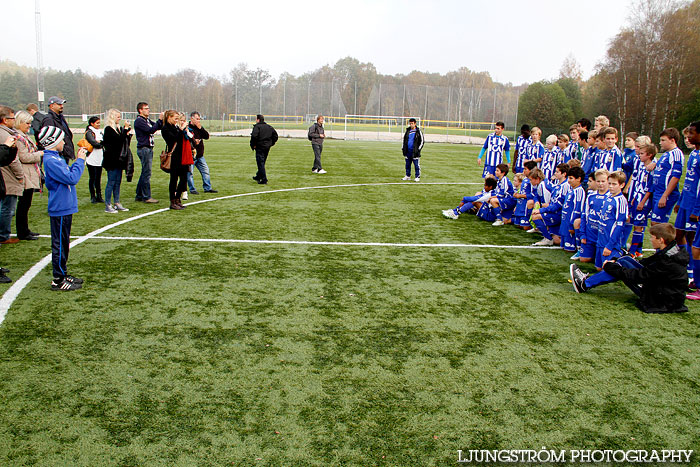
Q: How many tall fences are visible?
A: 1